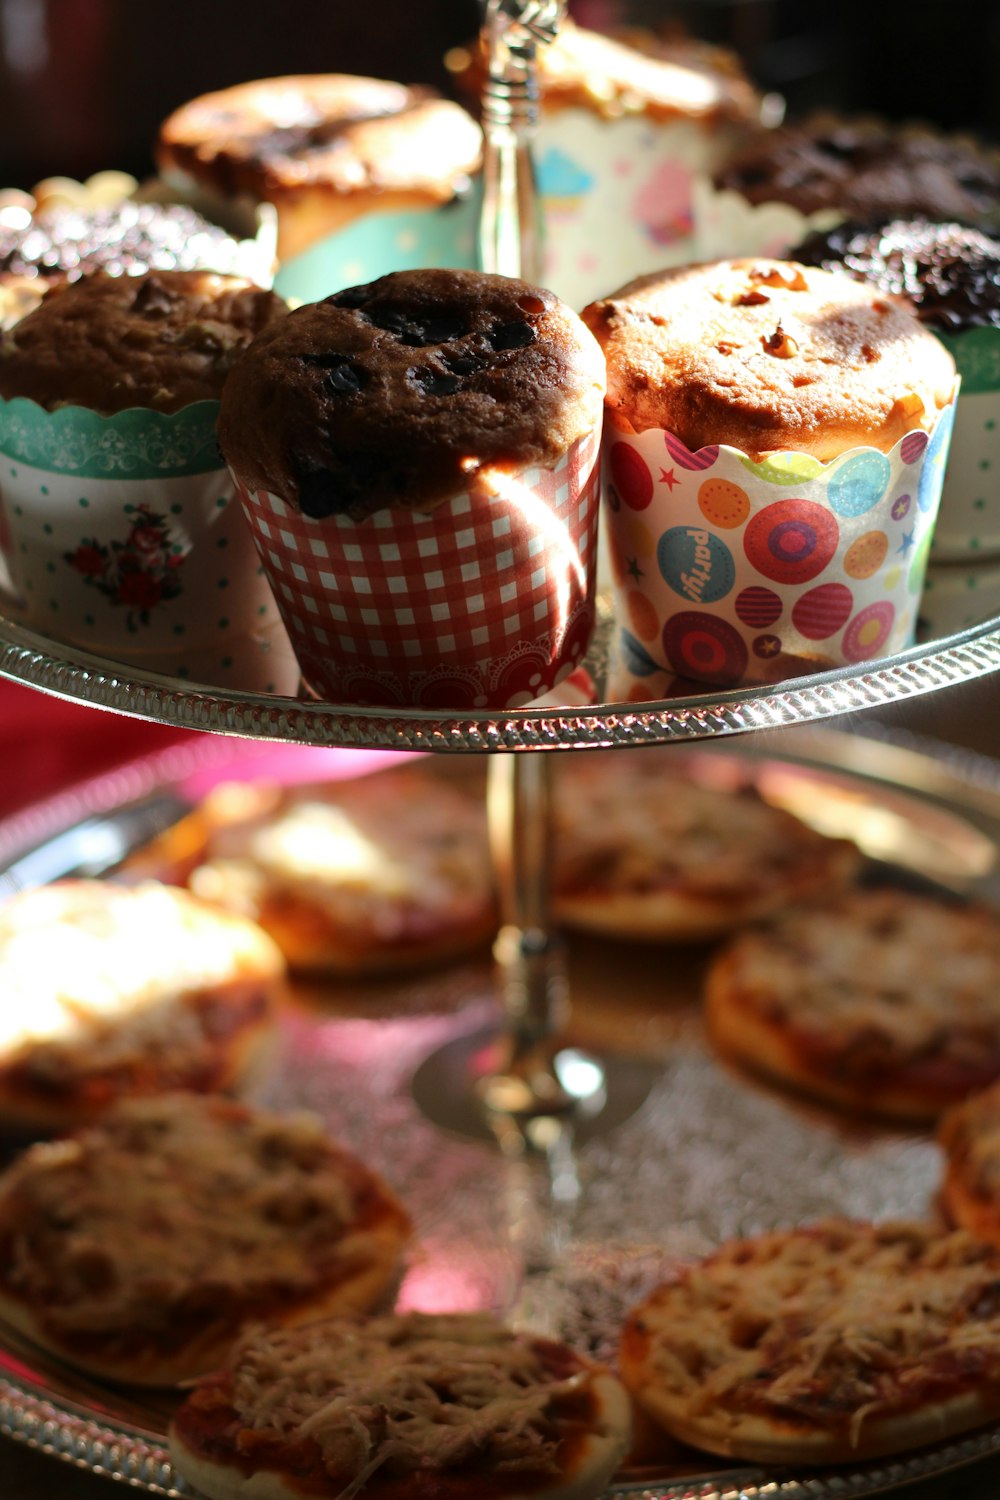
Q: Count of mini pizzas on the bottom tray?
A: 8